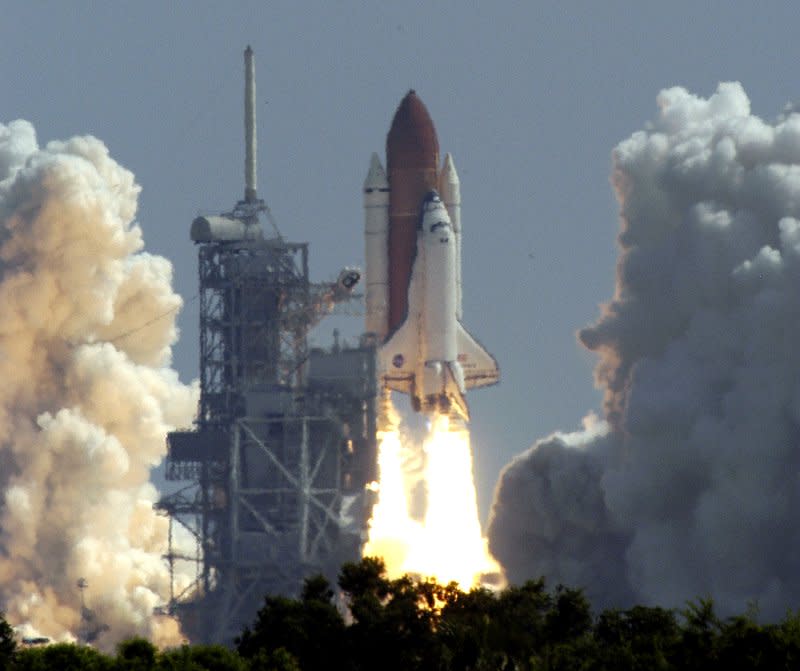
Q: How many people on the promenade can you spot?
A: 0